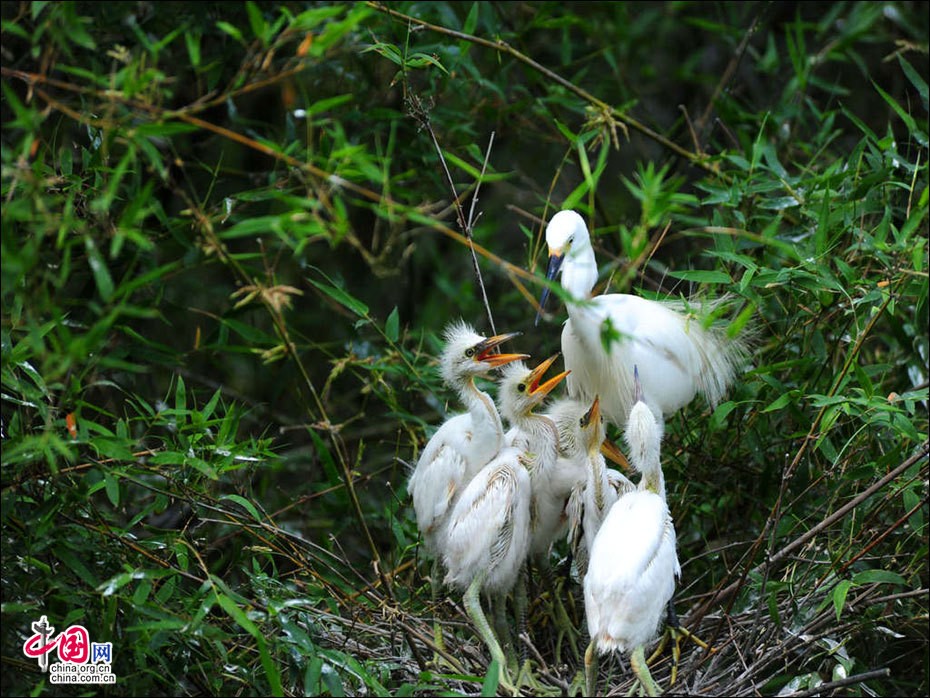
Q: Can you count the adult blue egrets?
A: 0